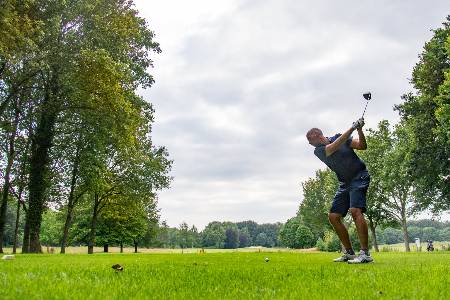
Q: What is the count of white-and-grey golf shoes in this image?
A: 2